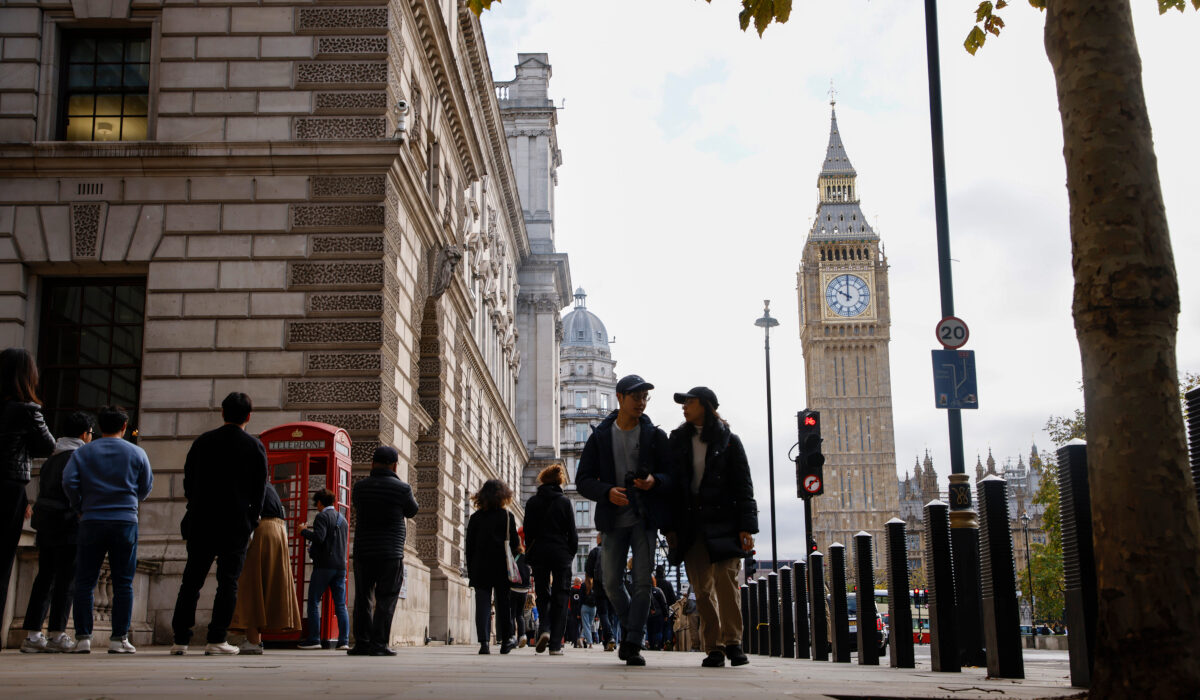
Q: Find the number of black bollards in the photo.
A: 14